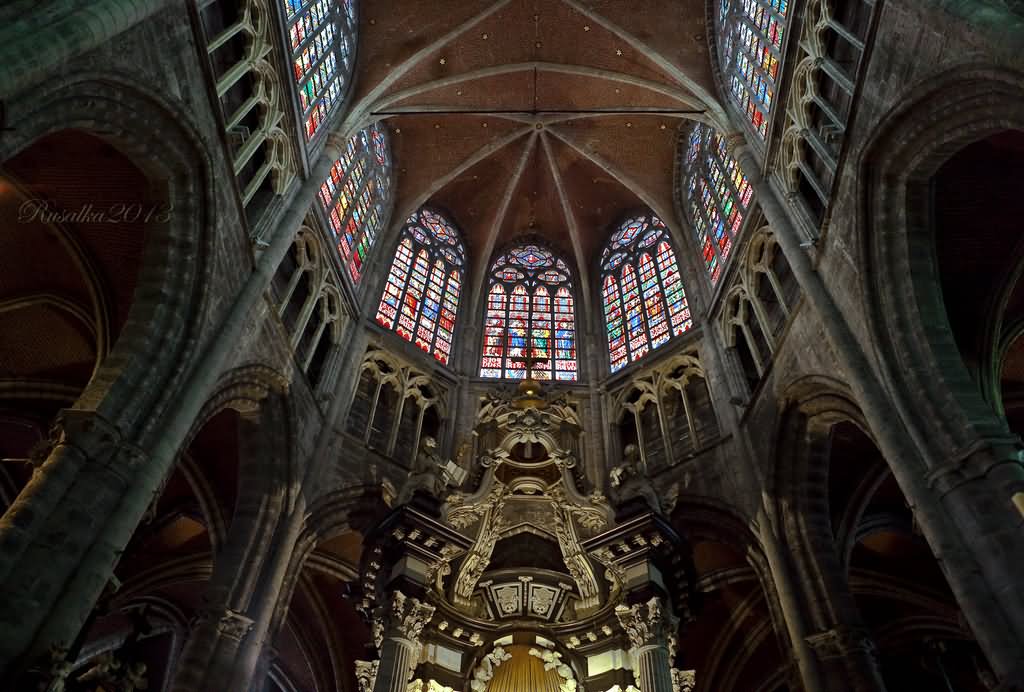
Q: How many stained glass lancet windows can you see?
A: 7